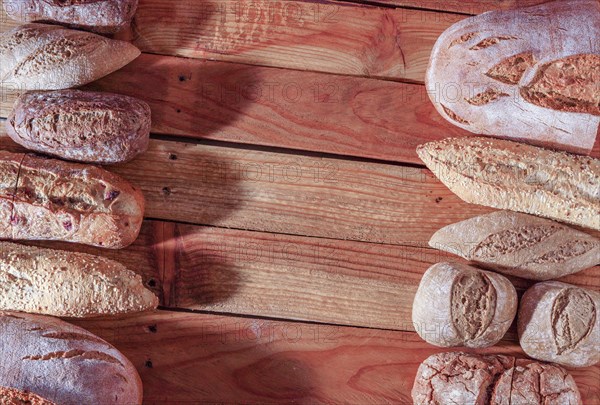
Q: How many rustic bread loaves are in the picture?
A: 12